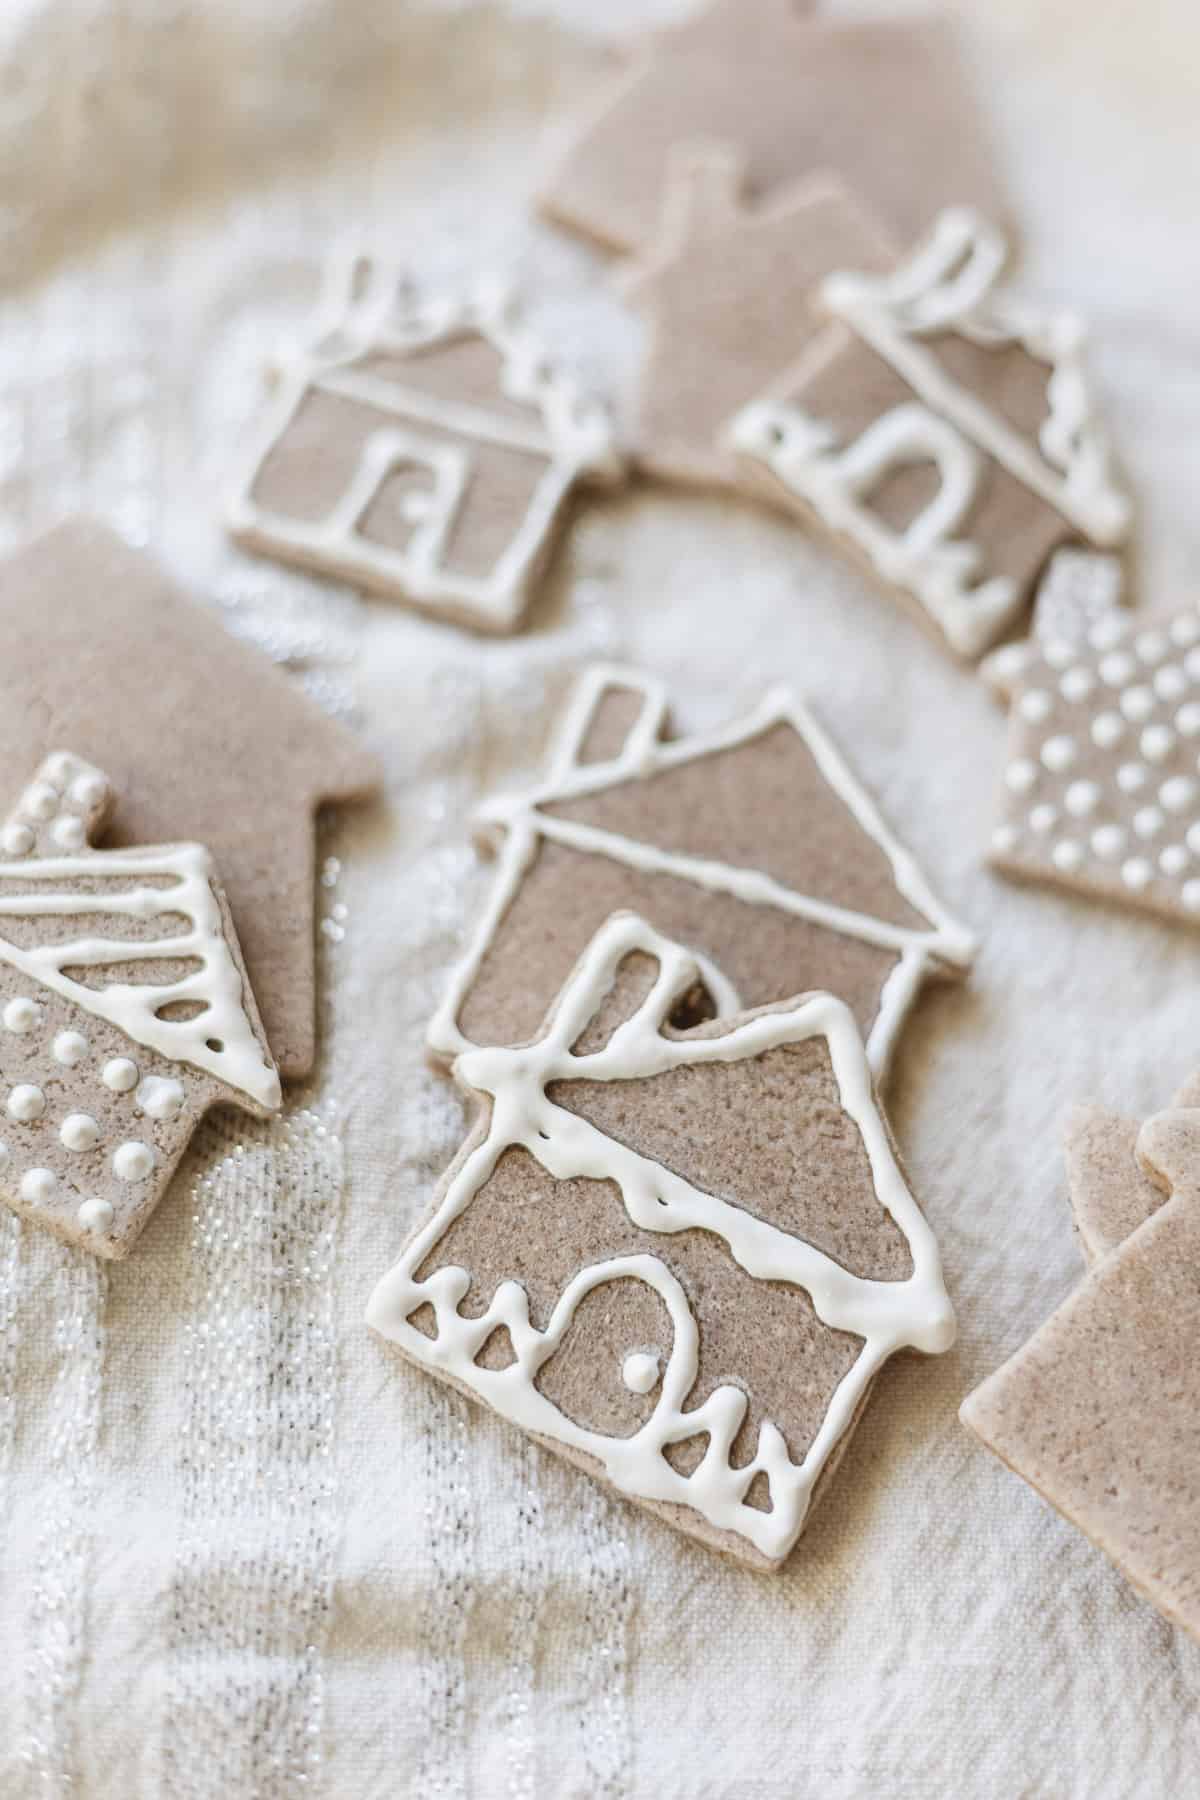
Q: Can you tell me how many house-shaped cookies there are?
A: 11